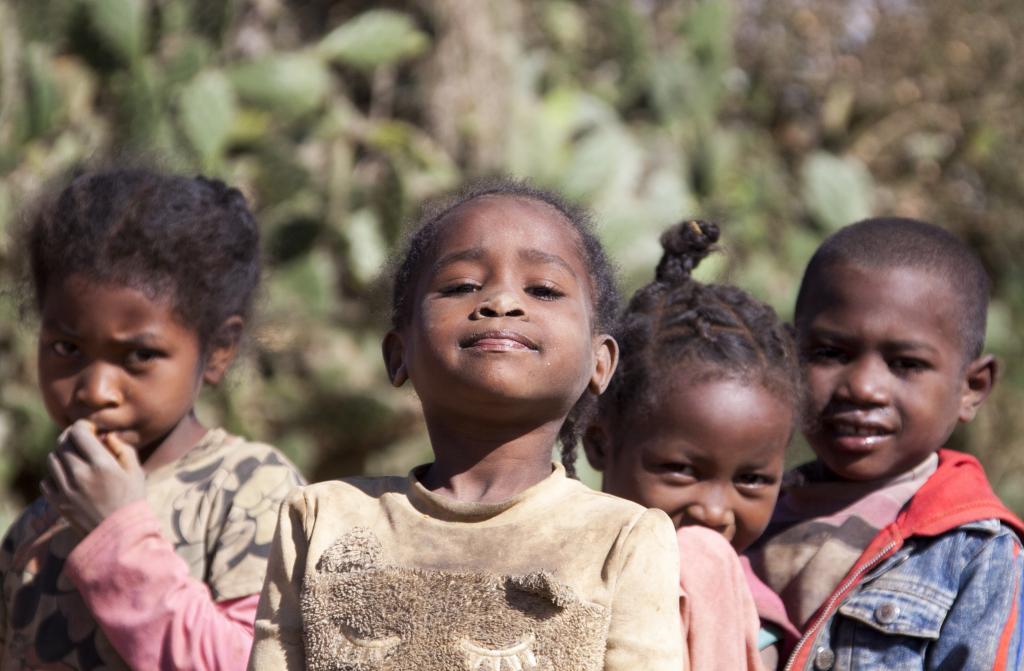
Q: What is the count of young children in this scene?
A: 4